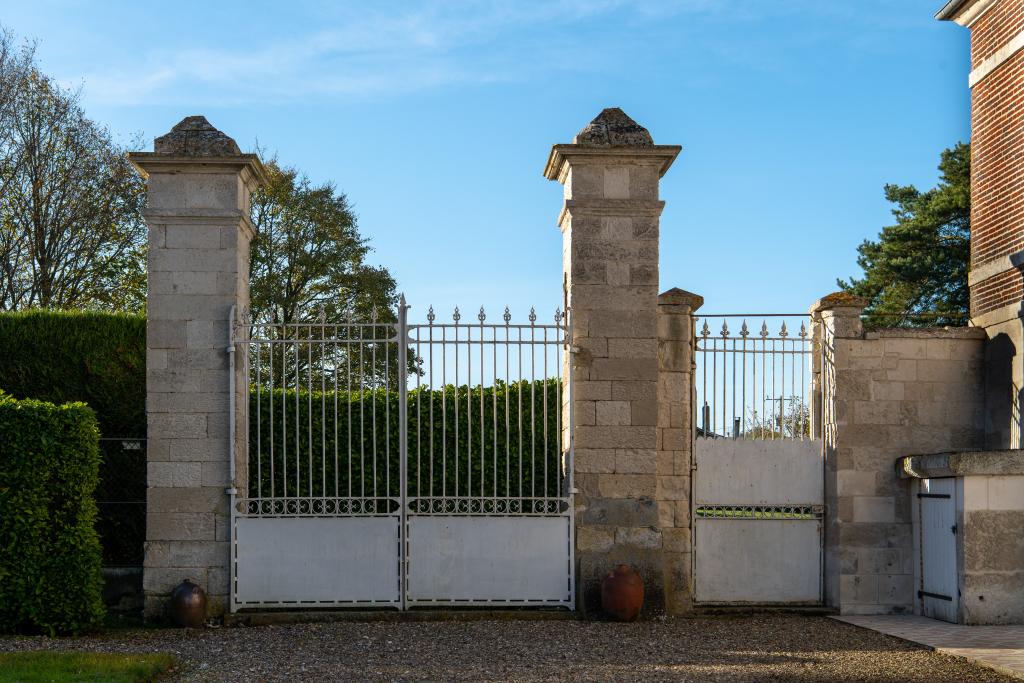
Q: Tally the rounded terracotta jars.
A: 2